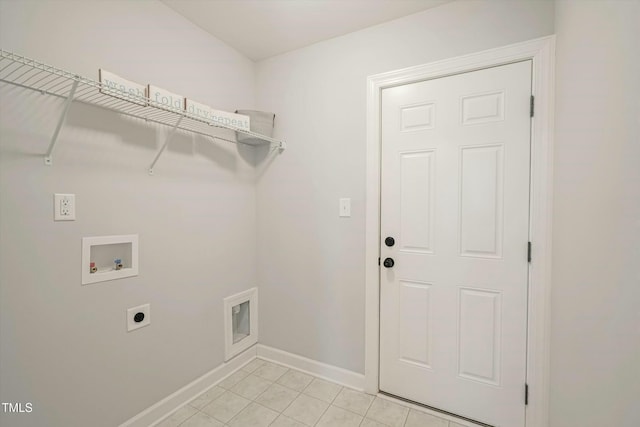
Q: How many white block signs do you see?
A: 4